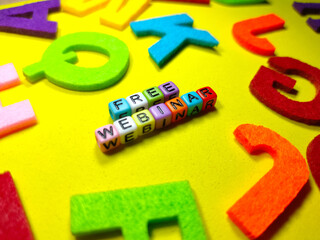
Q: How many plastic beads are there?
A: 11